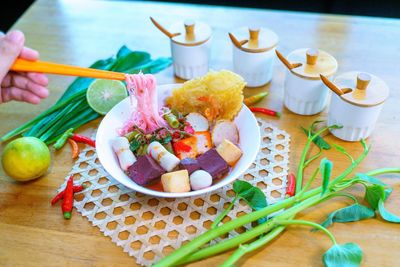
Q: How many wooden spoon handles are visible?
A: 4